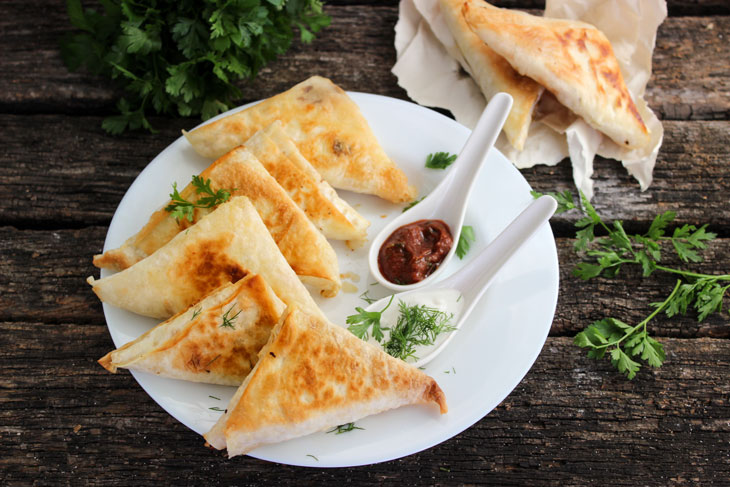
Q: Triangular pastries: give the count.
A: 8